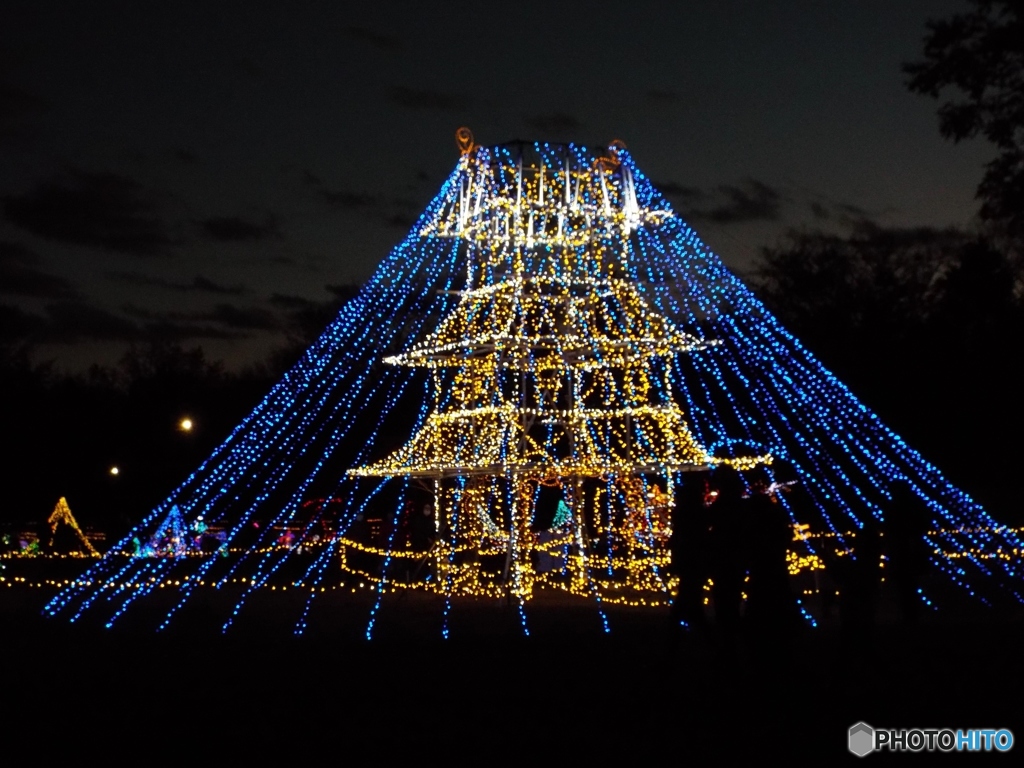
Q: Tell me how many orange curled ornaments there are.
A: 2